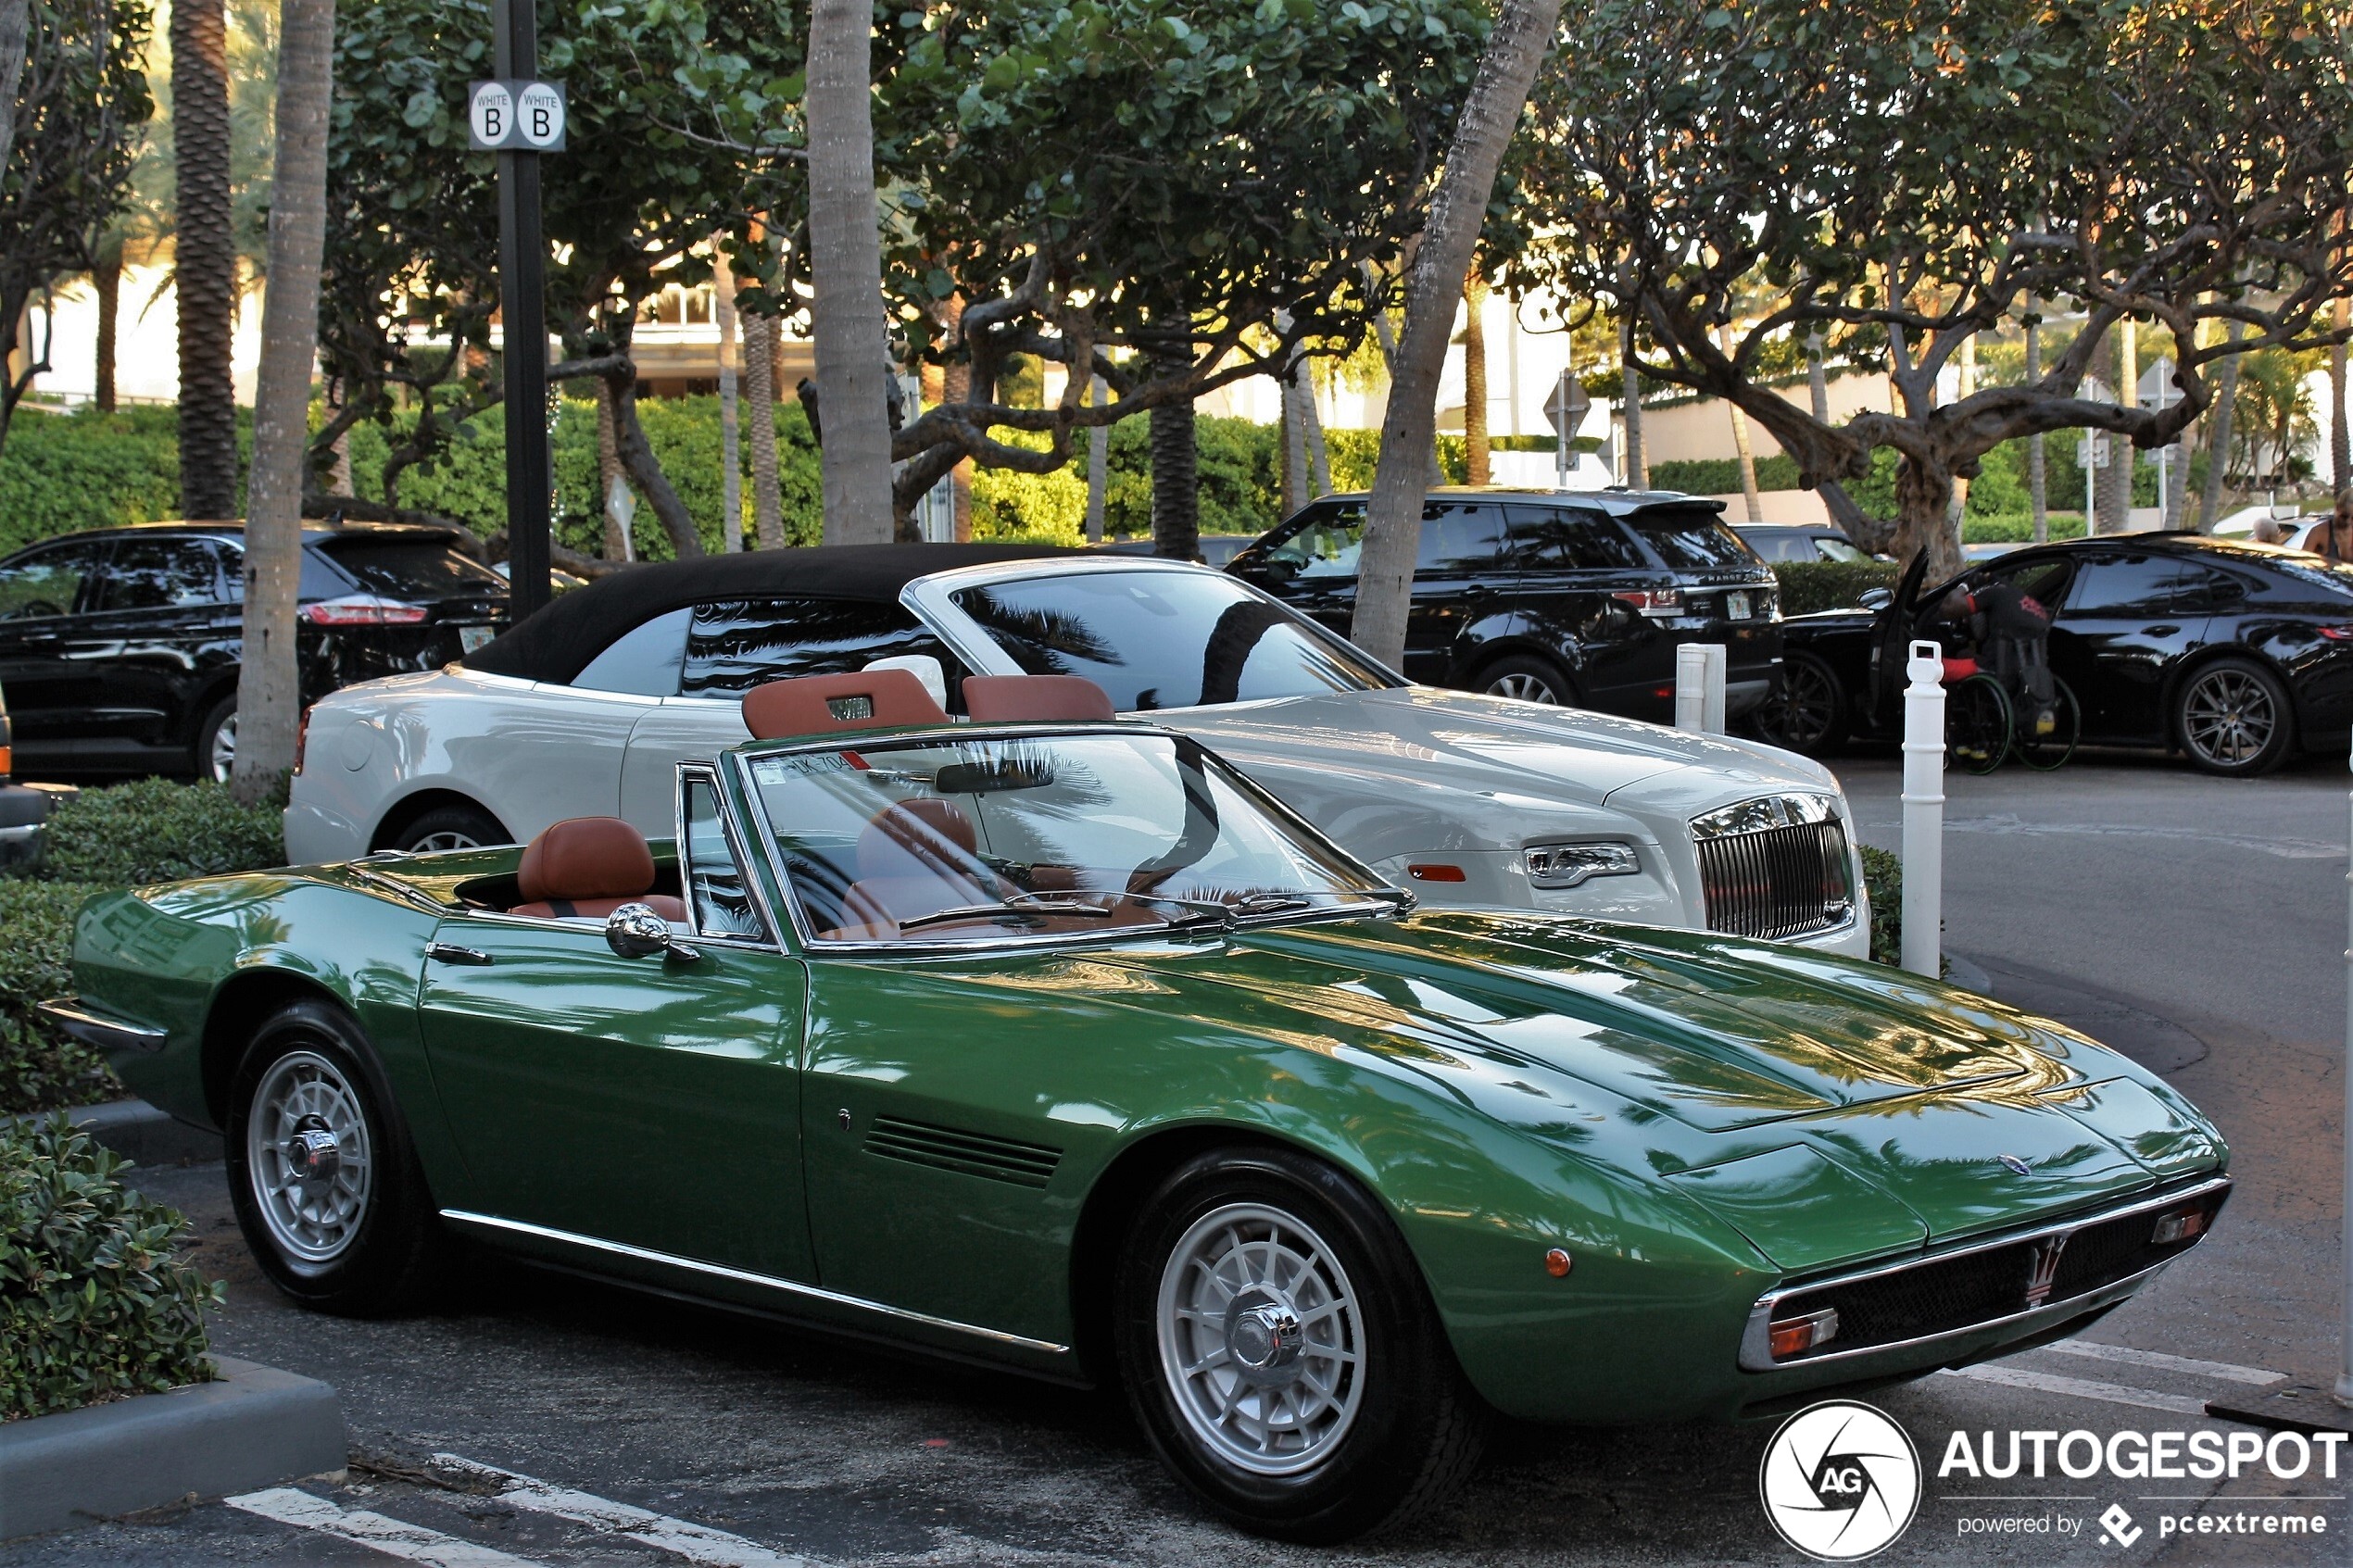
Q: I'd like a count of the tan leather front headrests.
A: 2